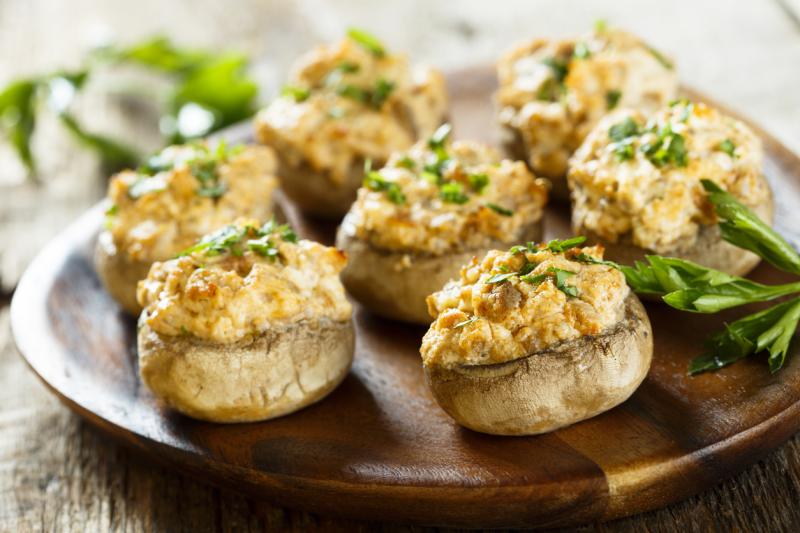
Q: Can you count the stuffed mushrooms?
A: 7